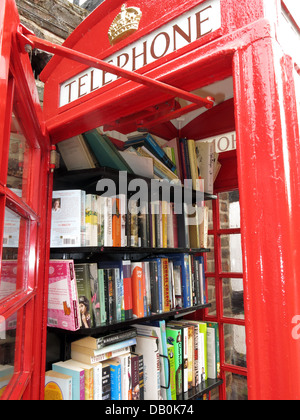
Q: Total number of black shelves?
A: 4